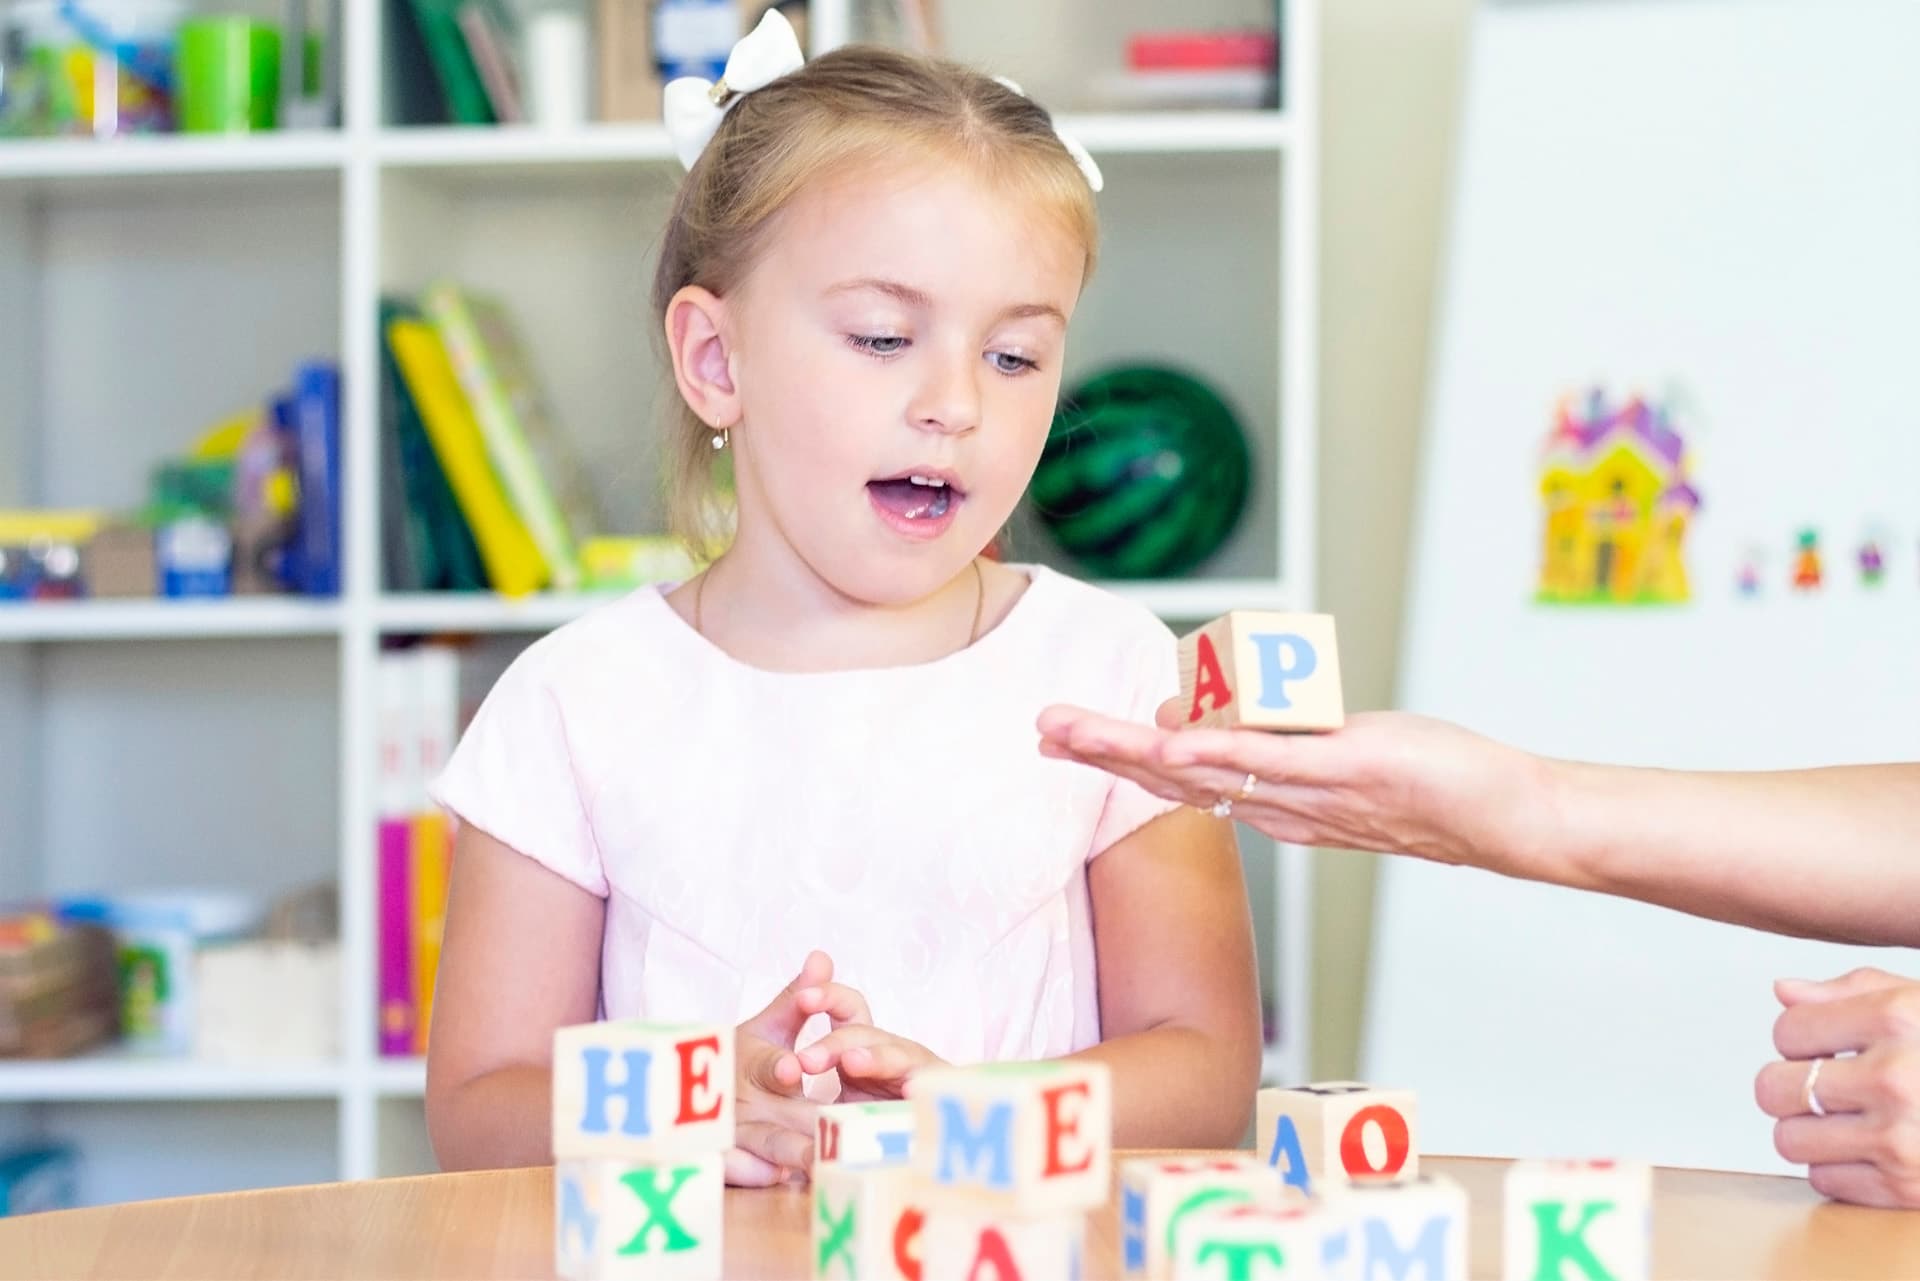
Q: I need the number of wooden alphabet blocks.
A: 12